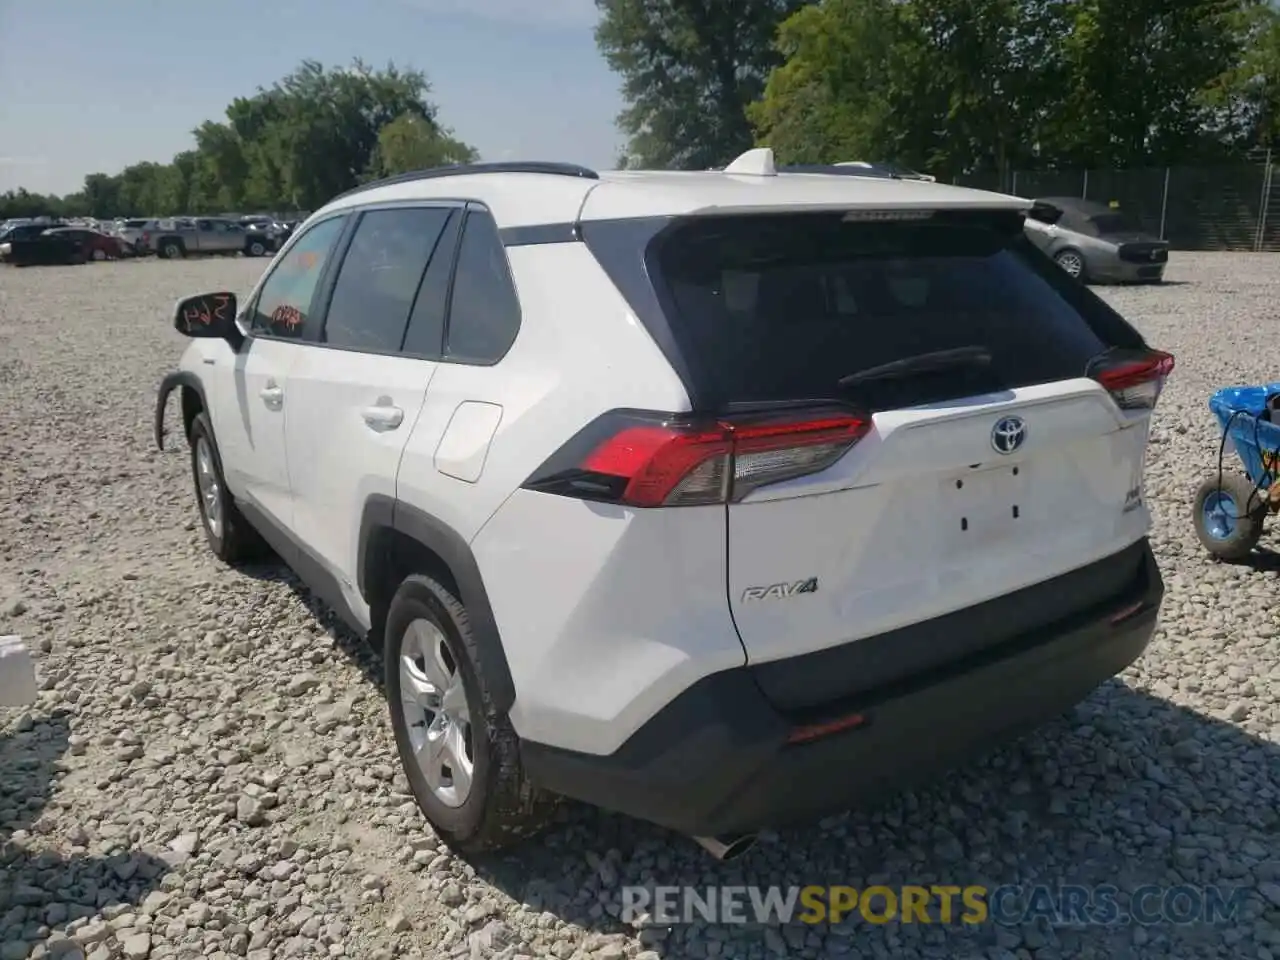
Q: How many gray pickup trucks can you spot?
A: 1